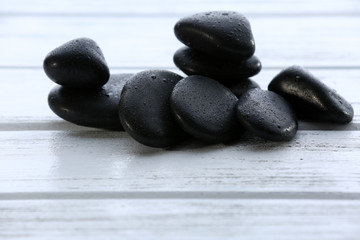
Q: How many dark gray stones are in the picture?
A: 9